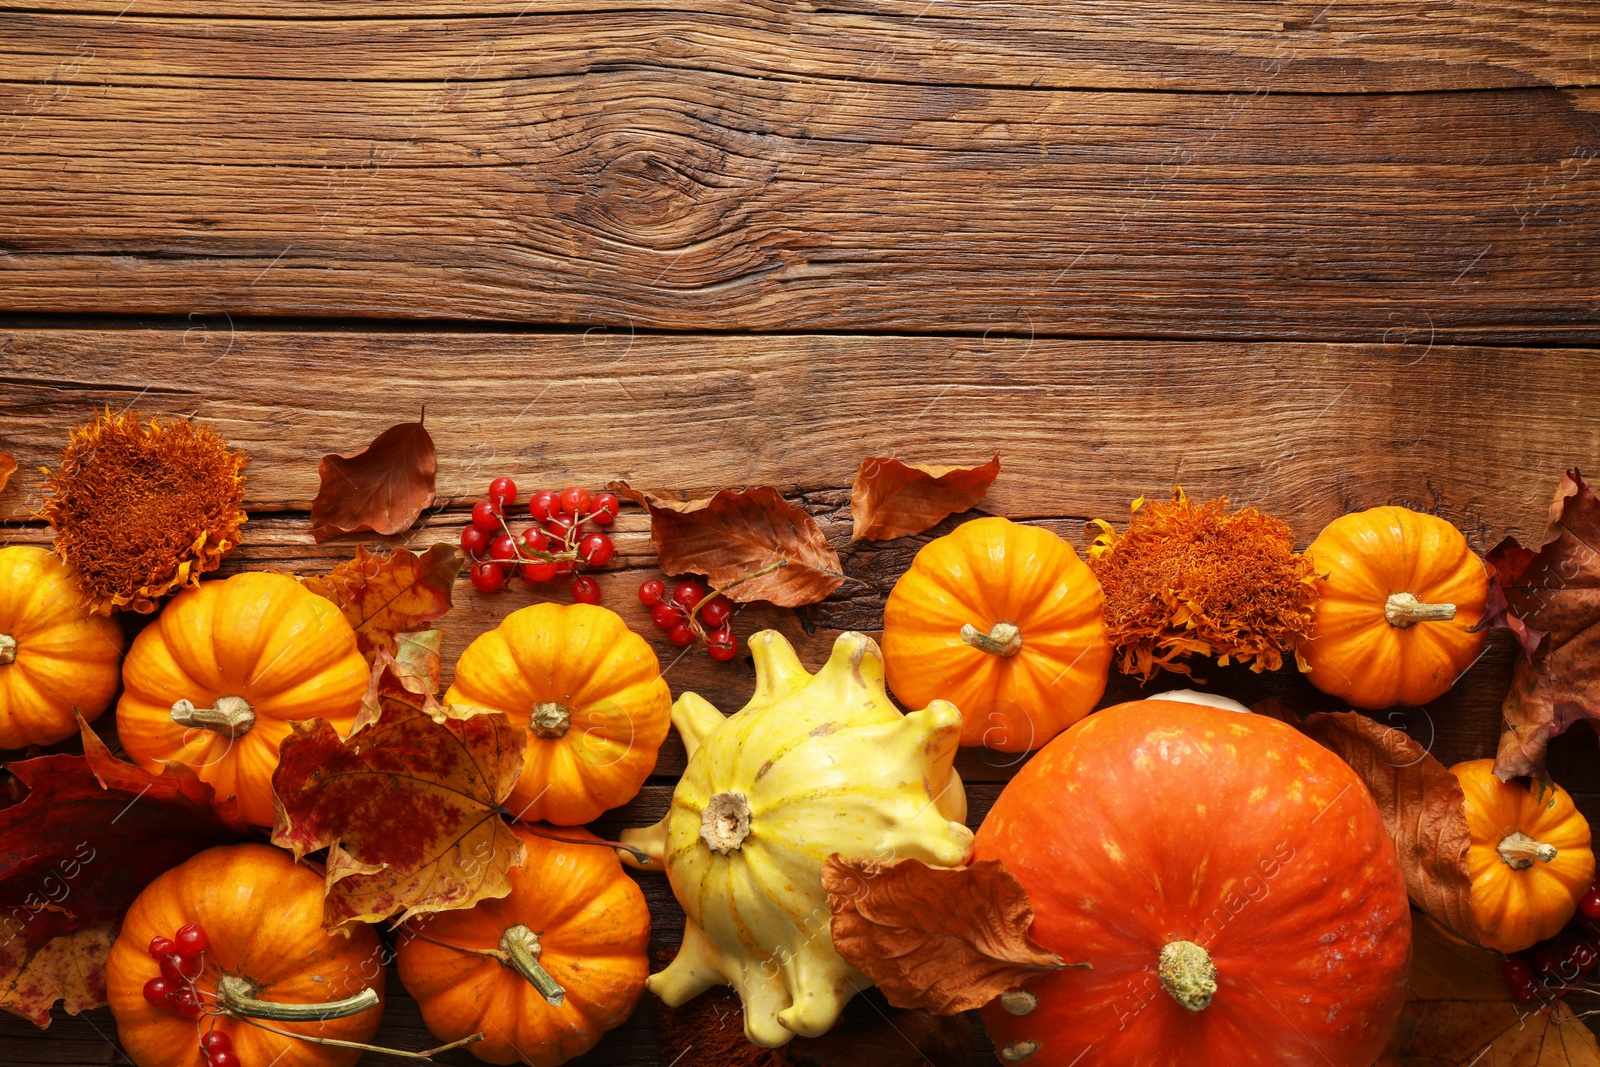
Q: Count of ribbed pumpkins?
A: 8